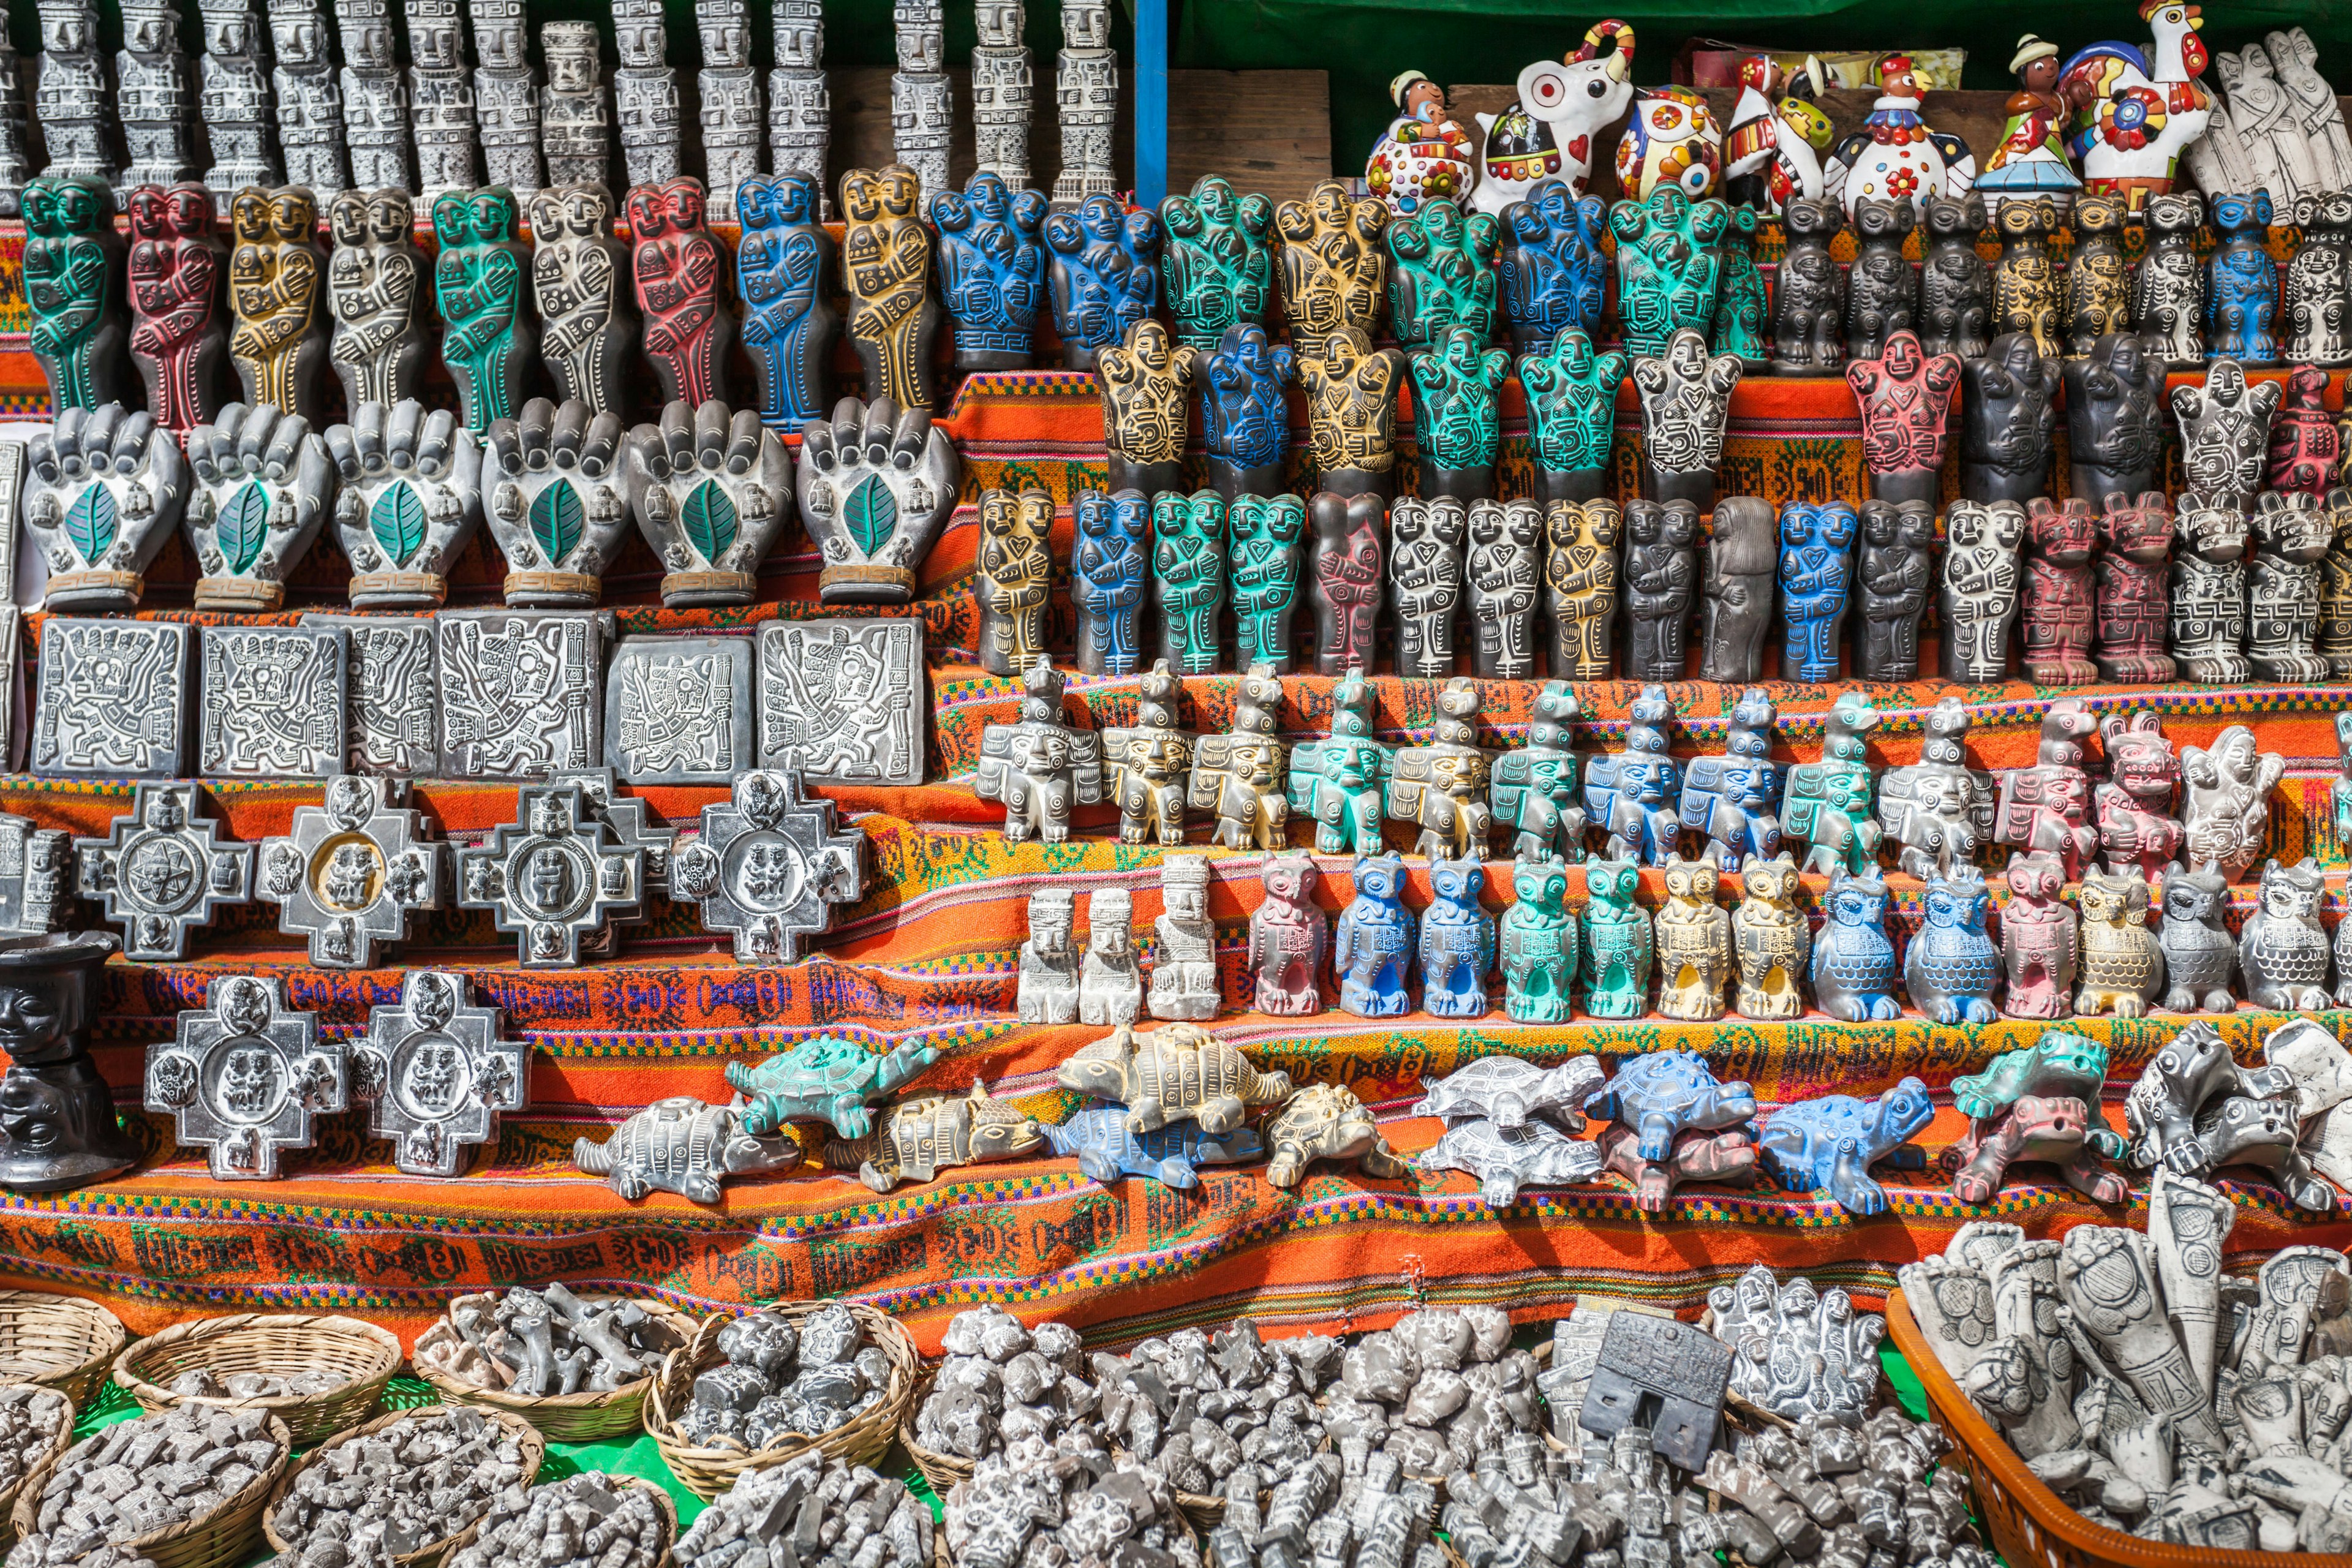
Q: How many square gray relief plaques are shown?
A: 6